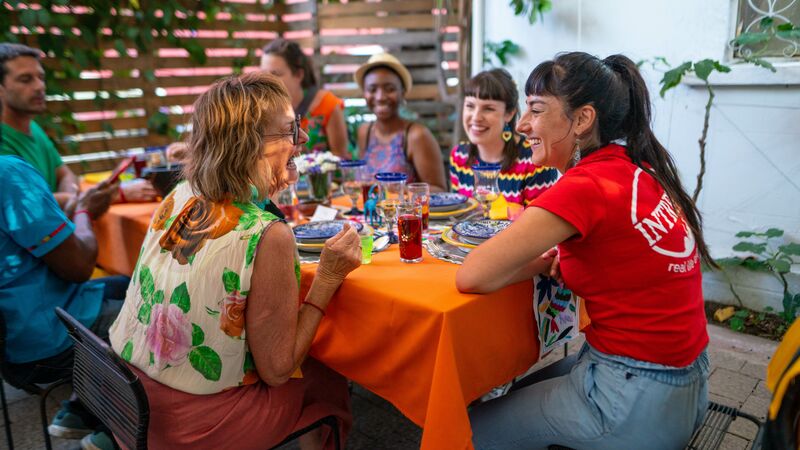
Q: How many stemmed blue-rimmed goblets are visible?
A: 3